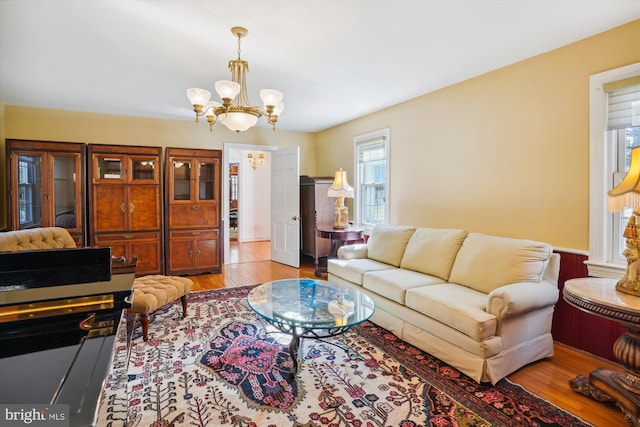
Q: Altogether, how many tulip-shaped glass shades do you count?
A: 5